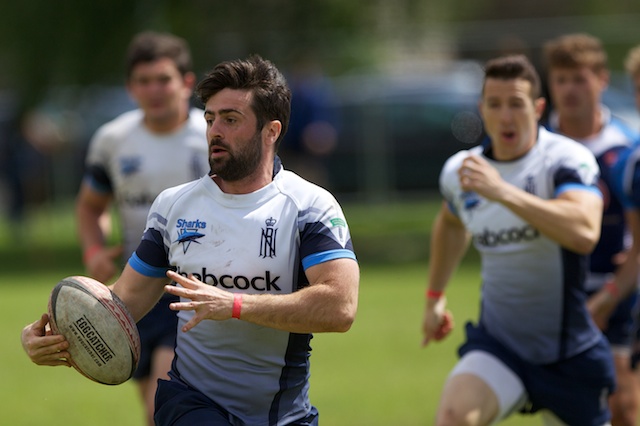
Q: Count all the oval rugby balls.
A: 1